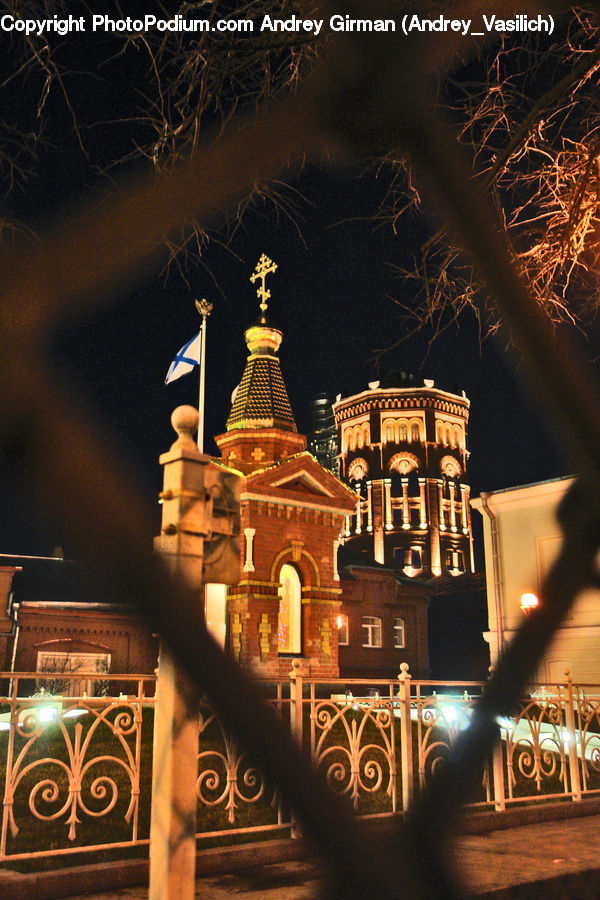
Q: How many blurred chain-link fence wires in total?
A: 4